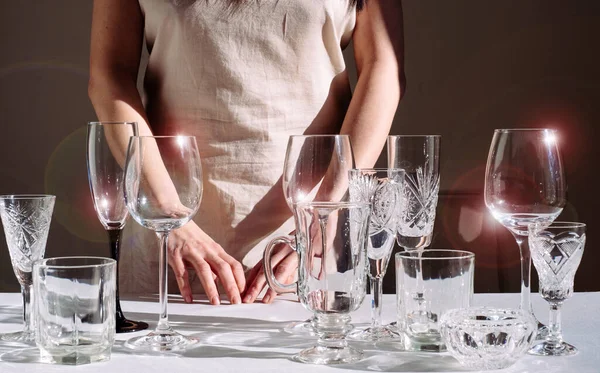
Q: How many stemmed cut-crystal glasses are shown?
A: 4